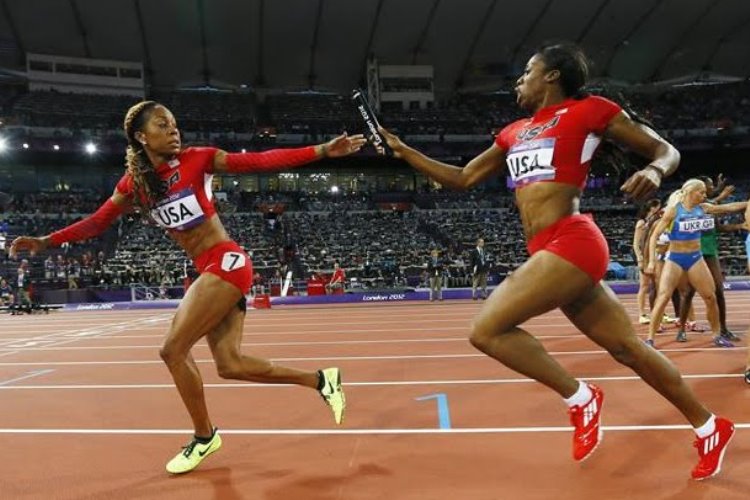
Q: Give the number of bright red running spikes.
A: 2